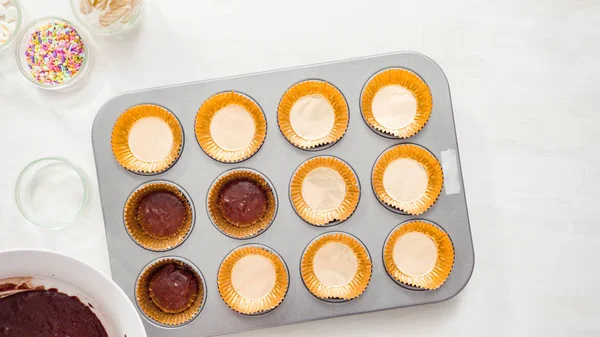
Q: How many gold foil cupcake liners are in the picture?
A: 12